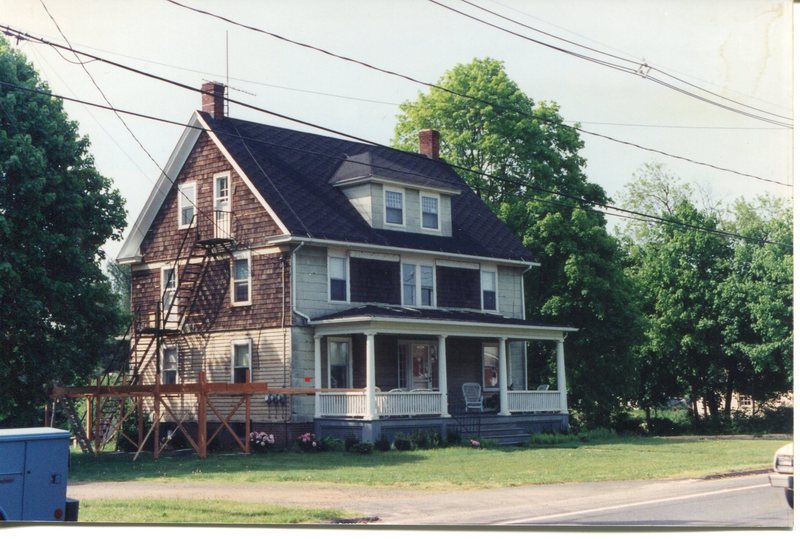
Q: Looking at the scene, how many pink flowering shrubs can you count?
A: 2